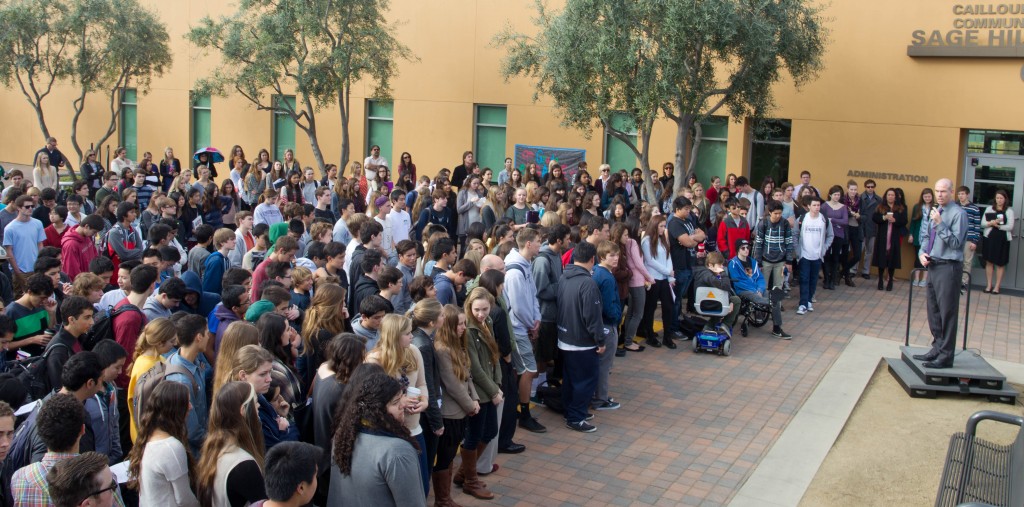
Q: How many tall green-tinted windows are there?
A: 7